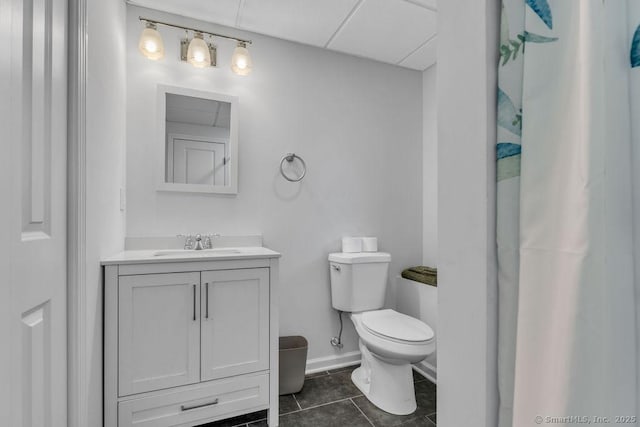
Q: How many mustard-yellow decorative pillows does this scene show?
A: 0